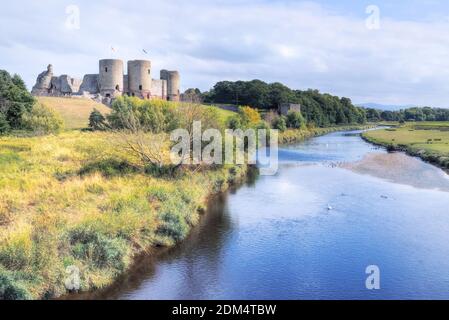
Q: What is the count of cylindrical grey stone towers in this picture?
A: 3